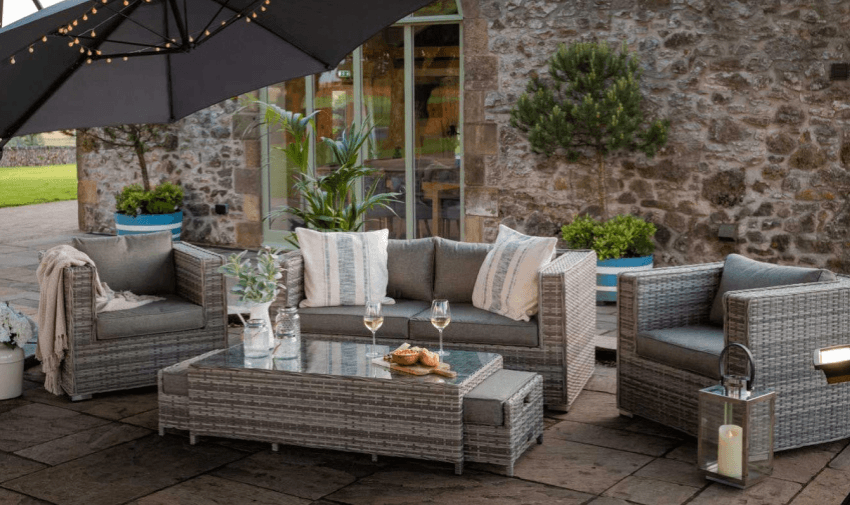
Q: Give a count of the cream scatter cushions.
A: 2